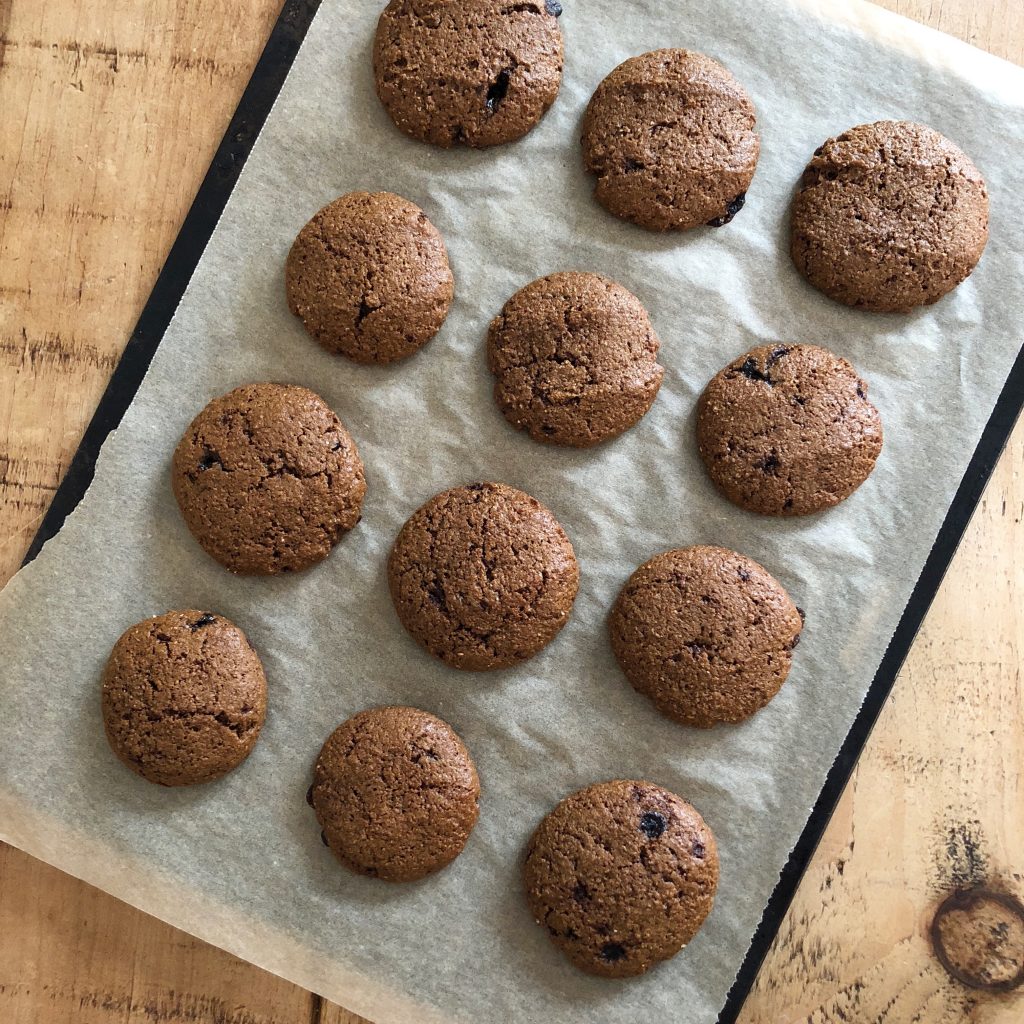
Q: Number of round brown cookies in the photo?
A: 12